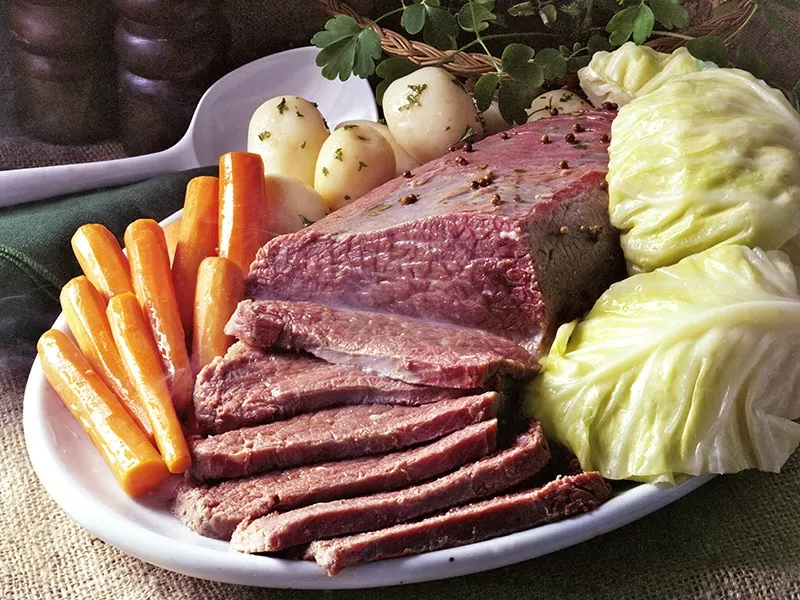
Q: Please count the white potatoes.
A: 7